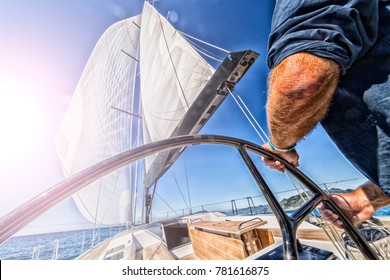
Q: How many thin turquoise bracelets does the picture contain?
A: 1